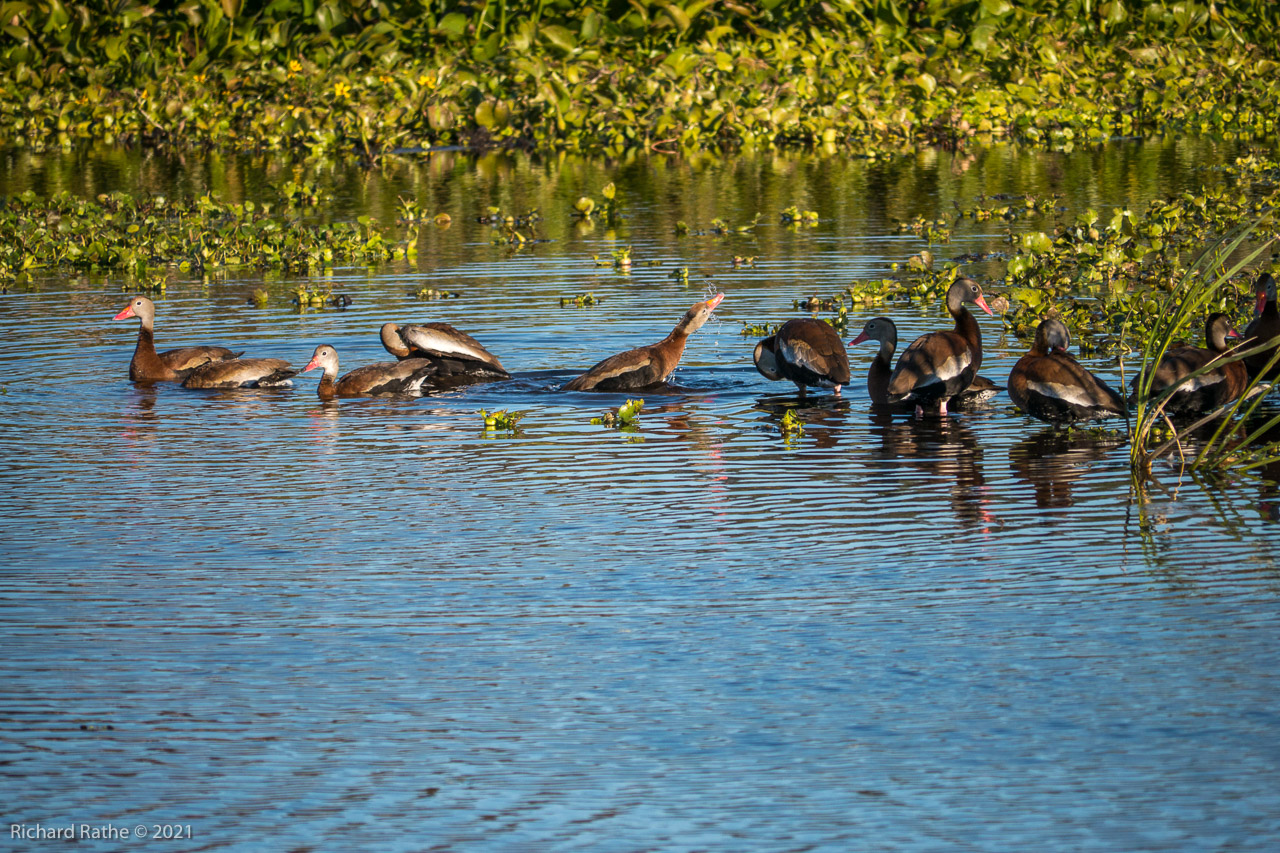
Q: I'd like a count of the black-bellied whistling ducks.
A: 11